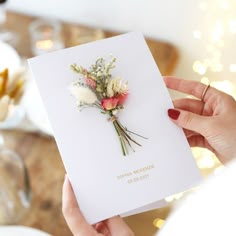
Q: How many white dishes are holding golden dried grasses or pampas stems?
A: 1